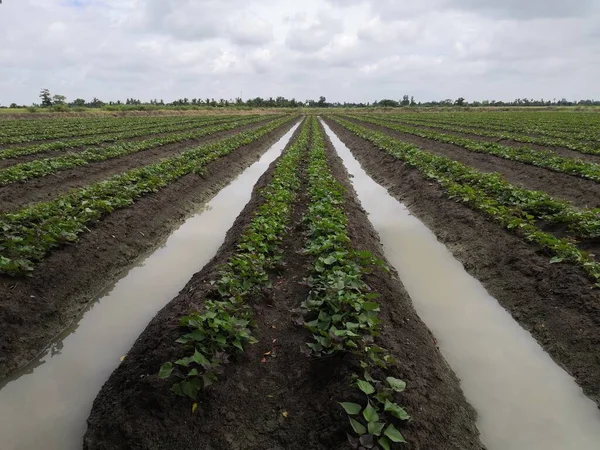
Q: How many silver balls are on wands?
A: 0